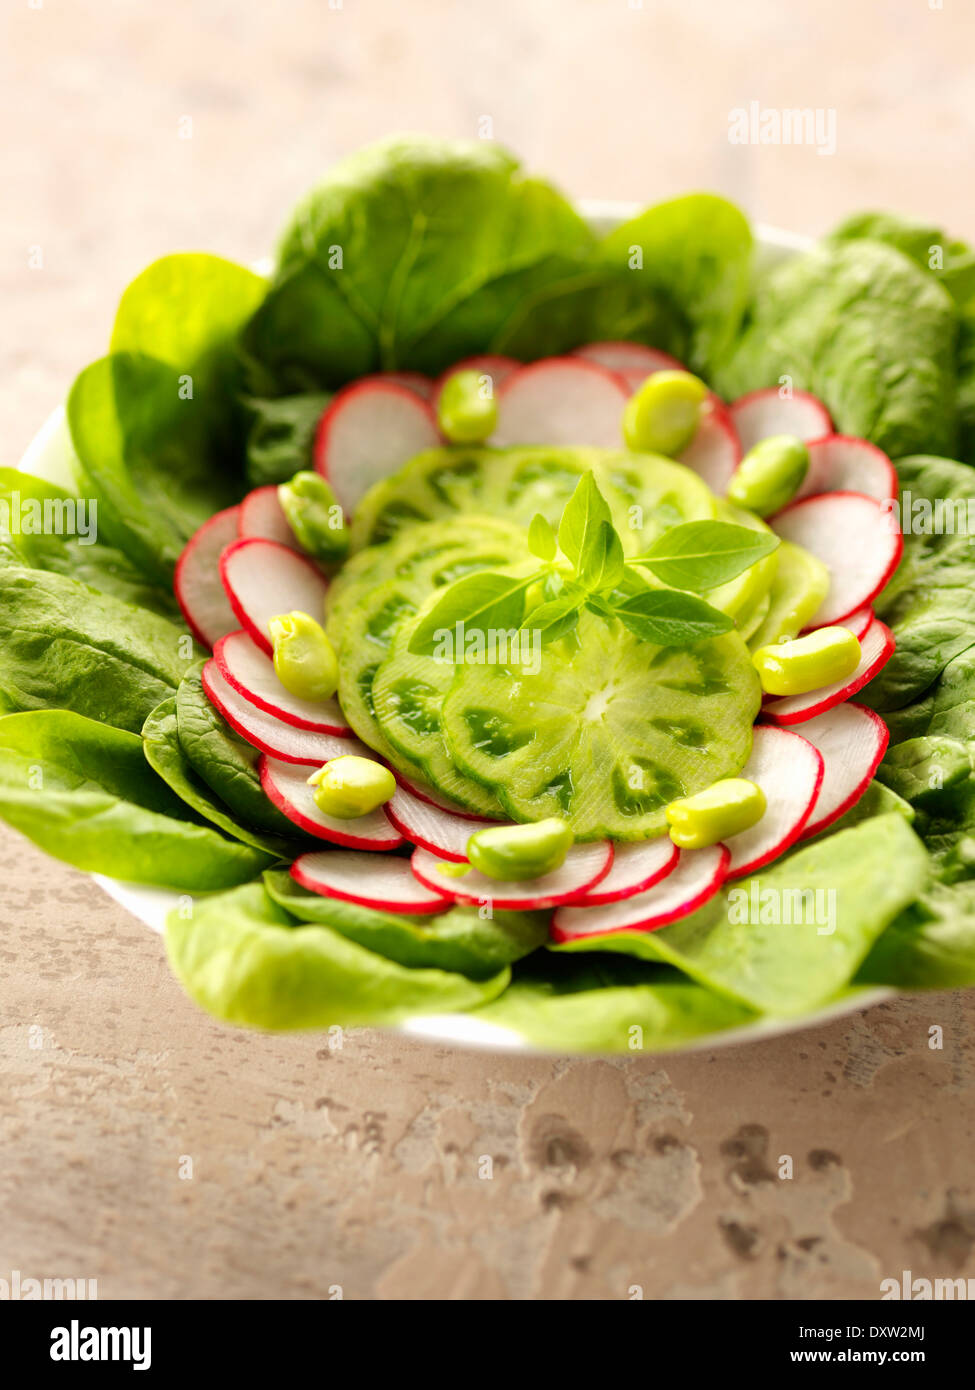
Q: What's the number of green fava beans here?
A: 9